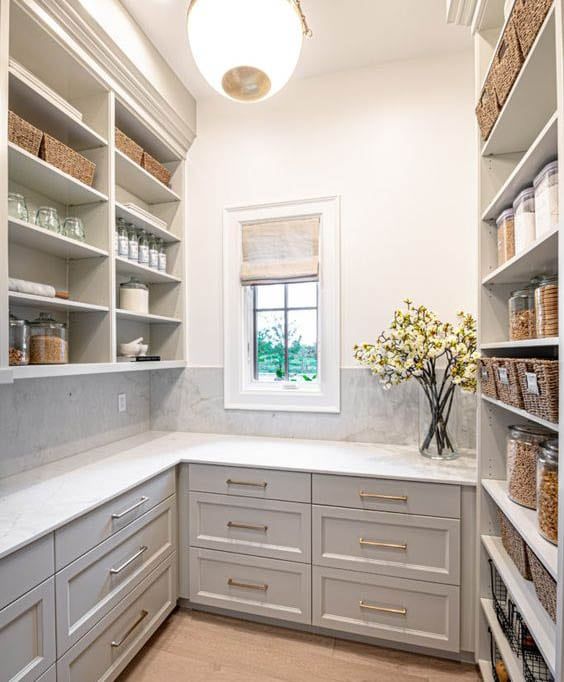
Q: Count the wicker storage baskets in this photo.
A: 12